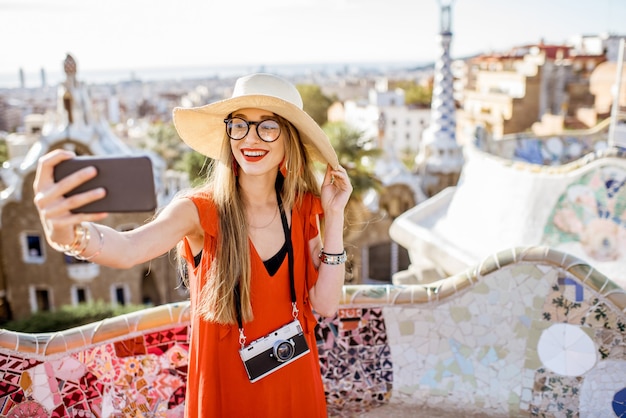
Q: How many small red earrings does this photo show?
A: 2